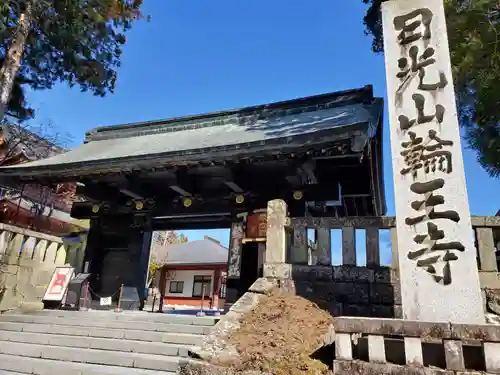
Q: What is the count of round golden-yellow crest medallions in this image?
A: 5